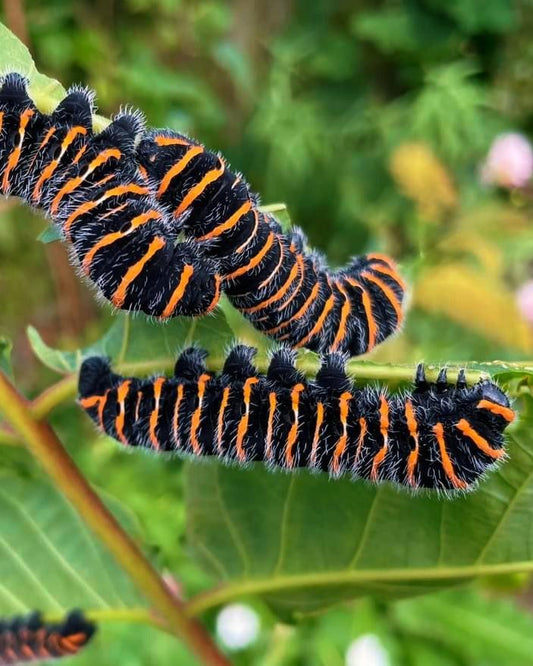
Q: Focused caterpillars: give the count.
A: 3